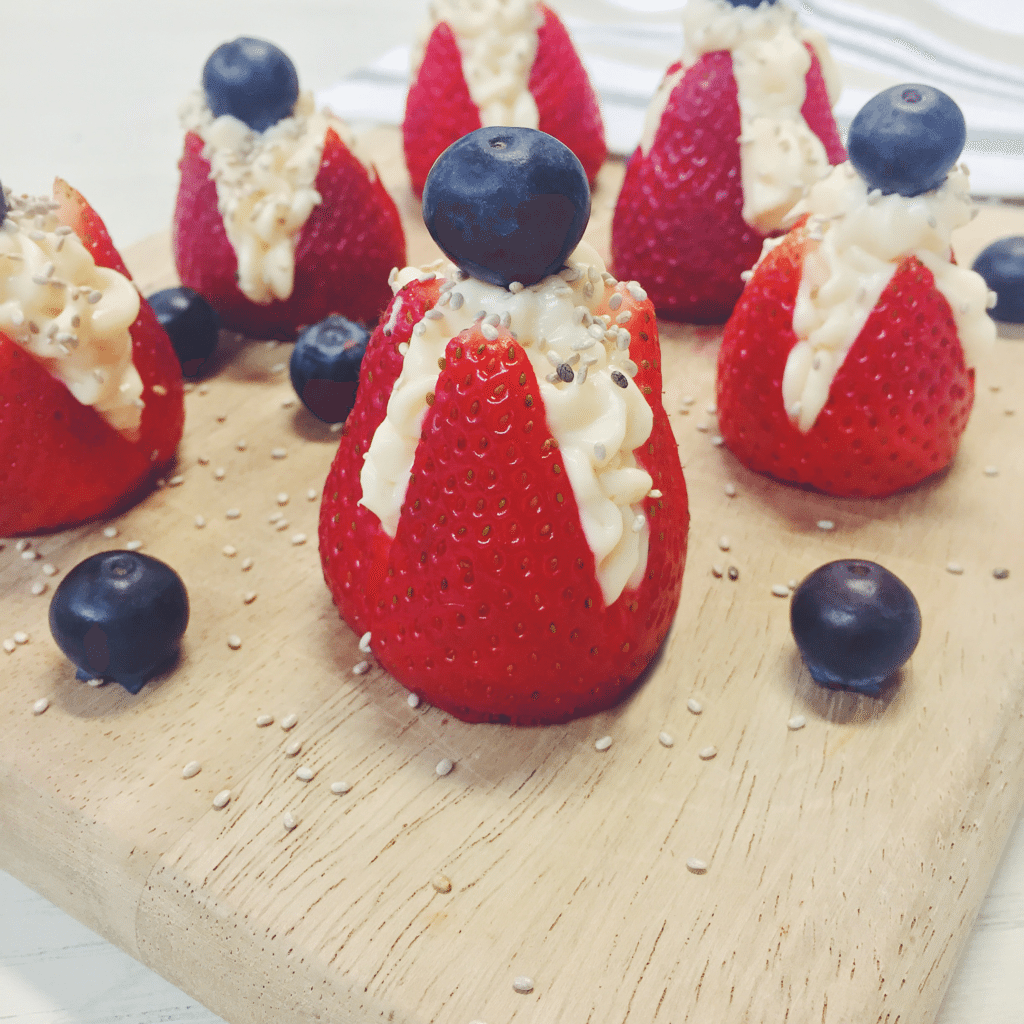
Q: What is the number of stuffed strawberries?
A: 6